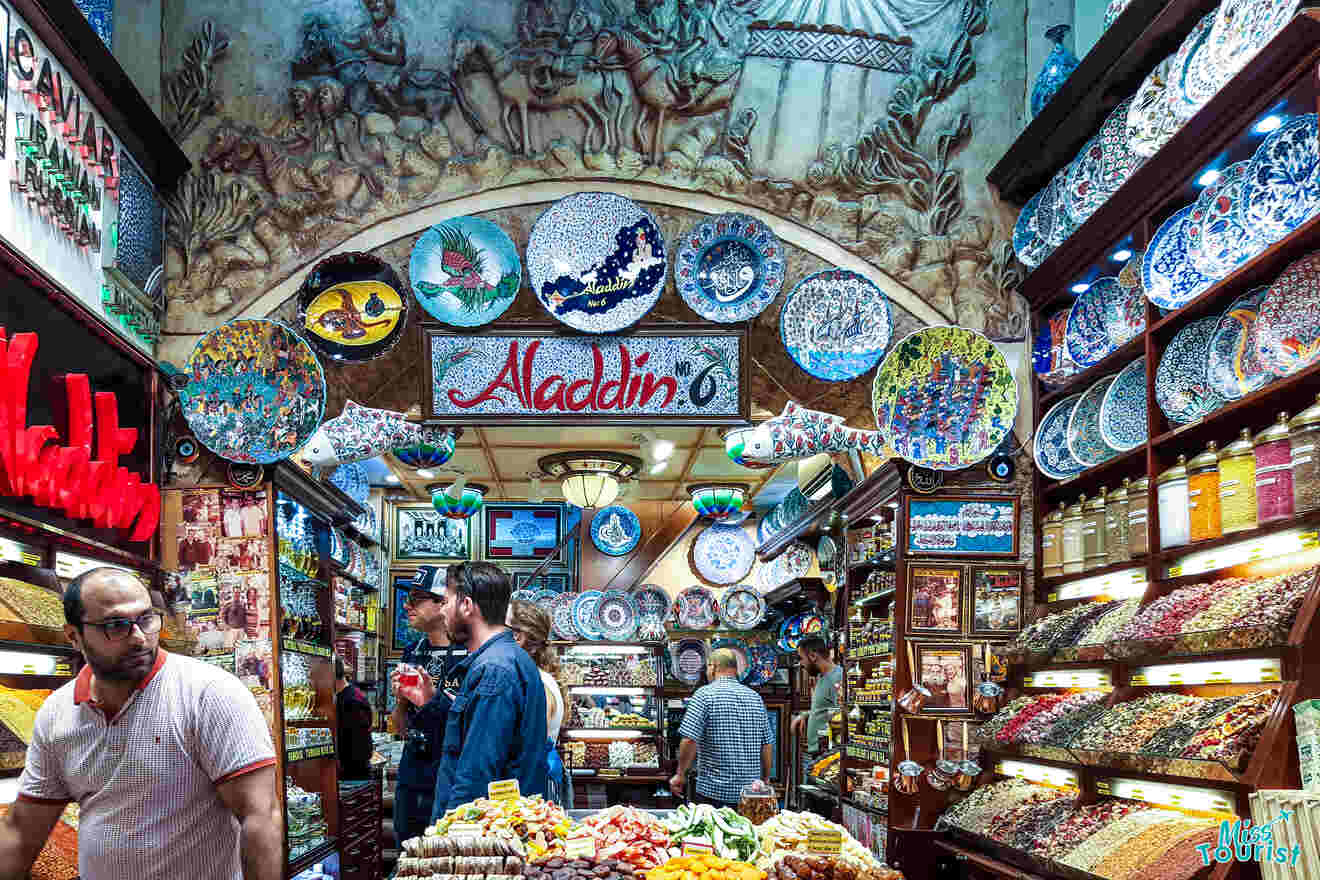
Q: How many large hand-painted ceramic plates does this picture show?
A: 7